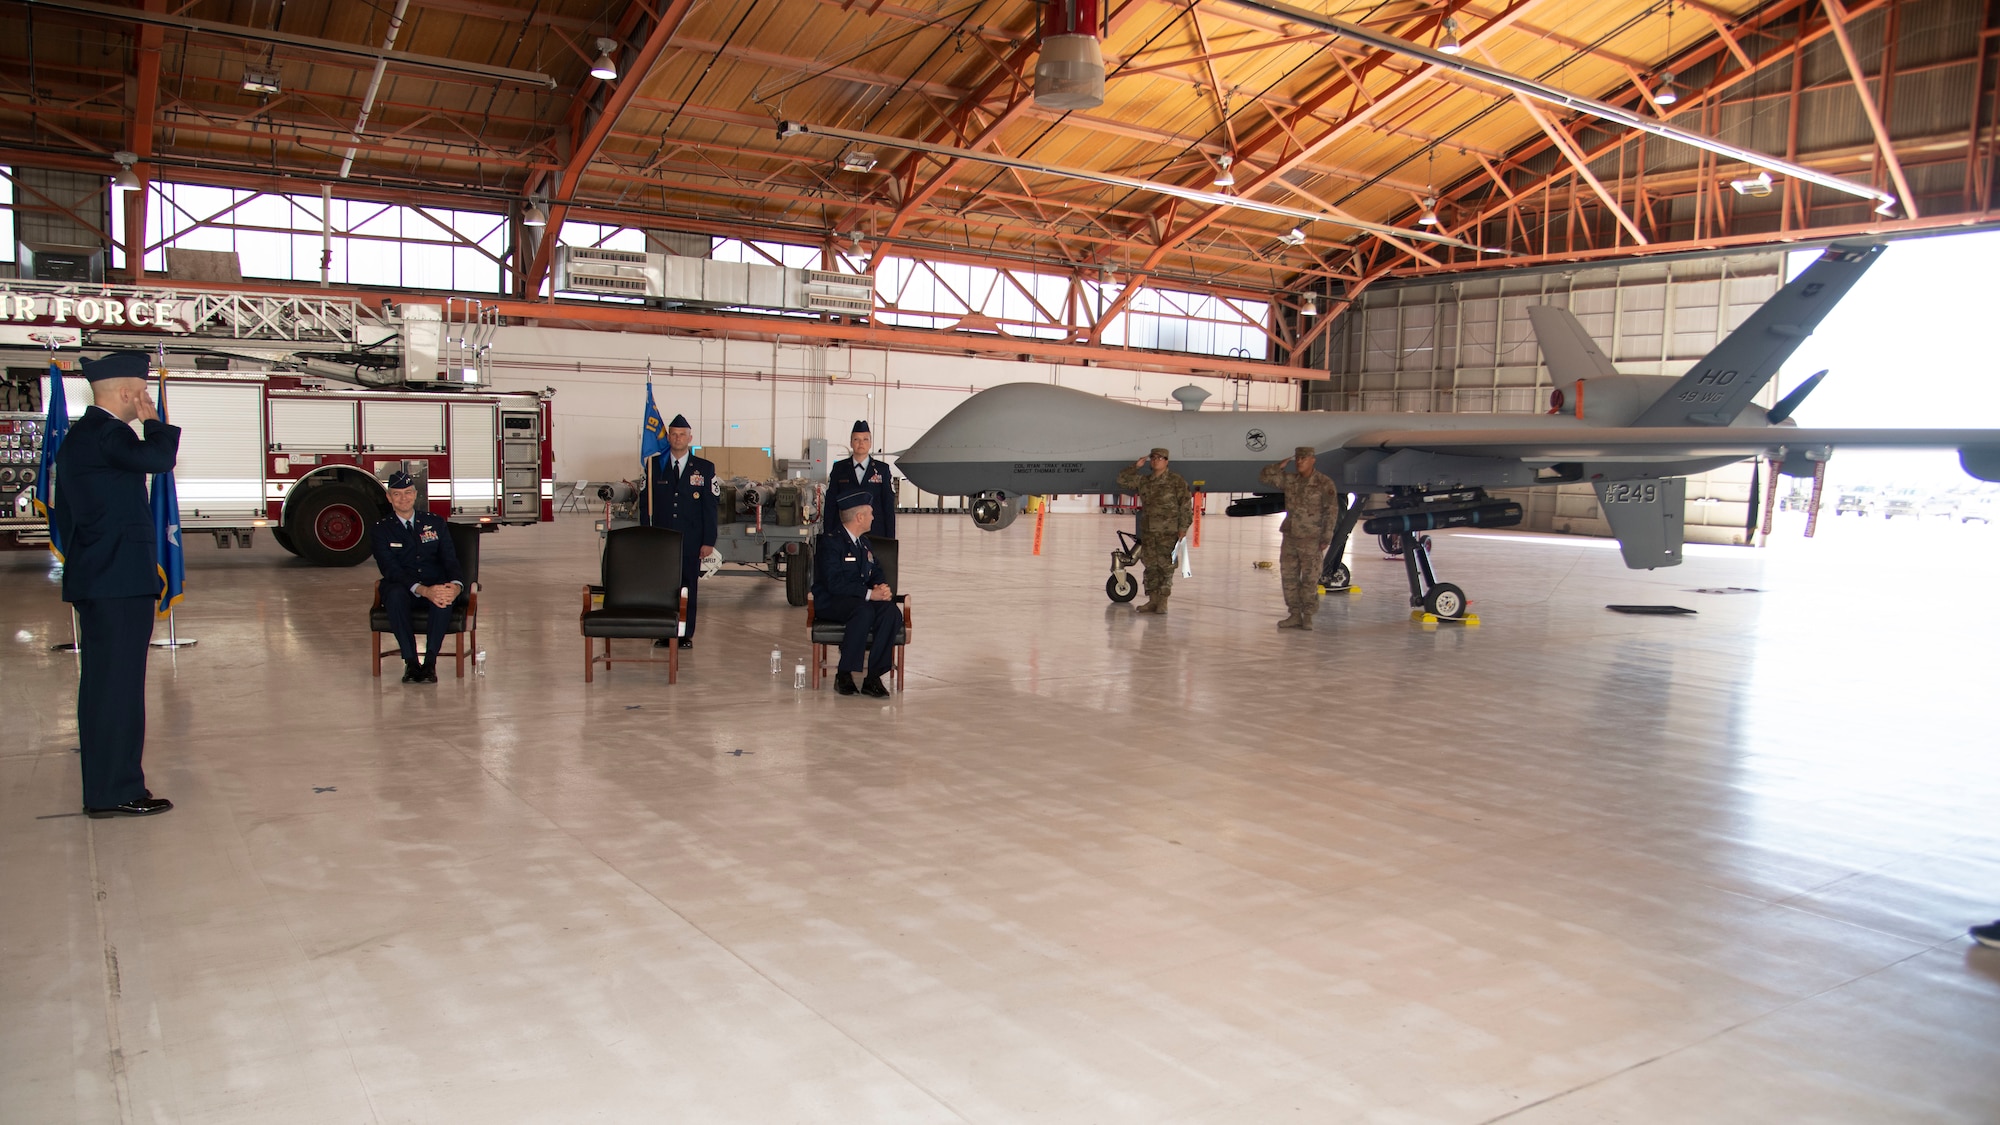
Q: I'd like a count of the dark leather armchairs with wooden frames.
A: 3